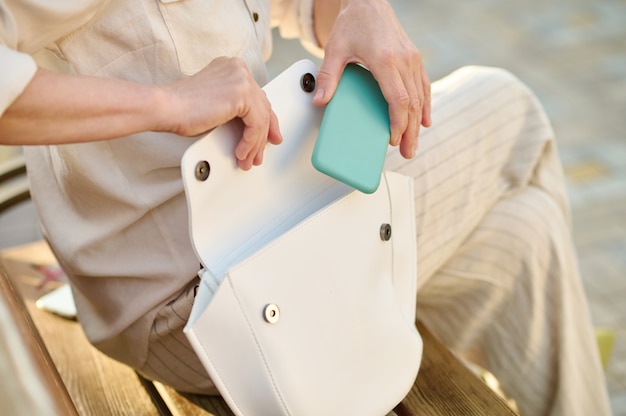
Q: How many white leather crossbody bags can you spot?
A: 1